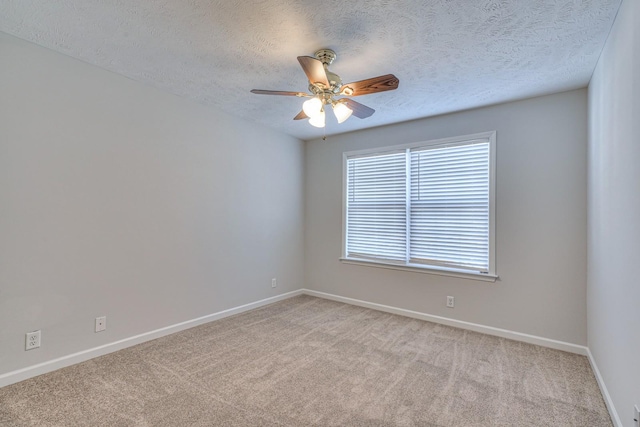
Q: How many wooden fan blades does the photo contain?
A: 5